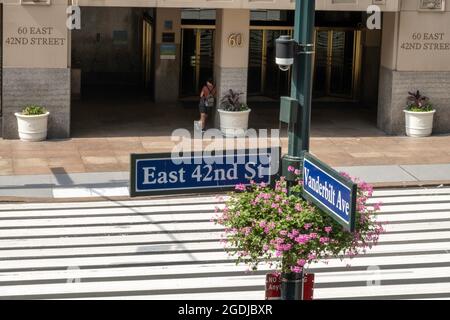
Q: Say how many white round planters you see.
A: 3